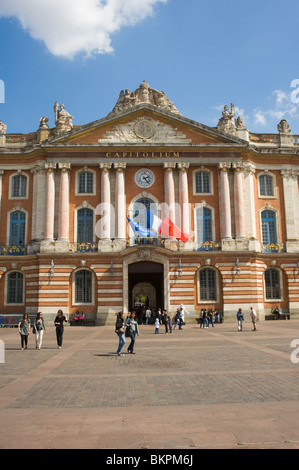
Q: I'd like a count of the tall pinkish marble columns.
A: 8